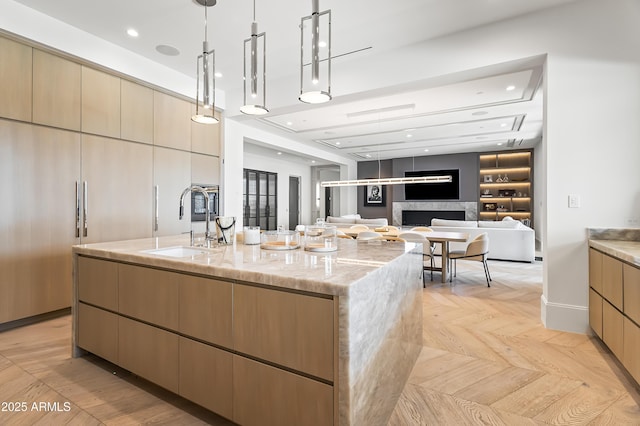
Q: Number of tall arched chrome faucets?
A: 1